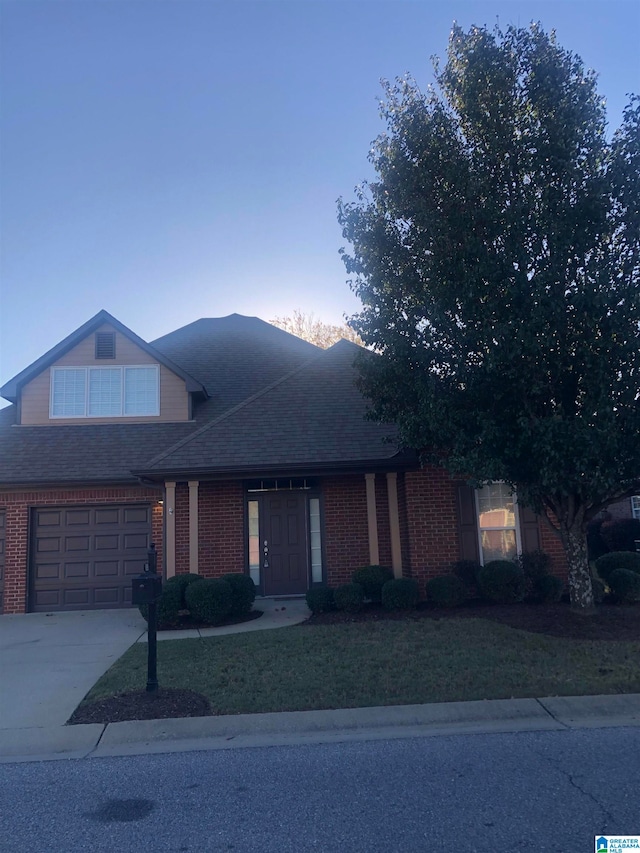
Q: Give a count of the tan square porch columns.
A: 4